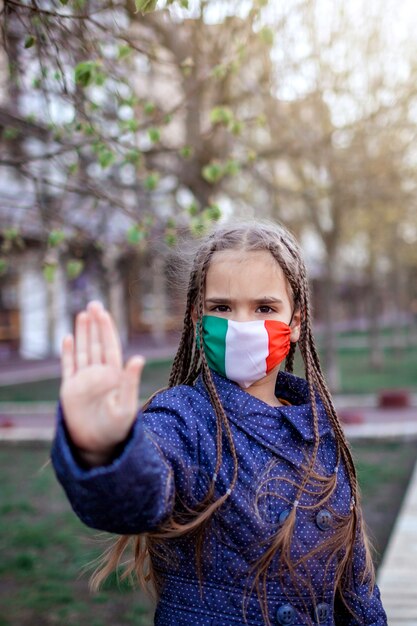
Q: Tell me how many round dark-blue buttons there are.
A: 4